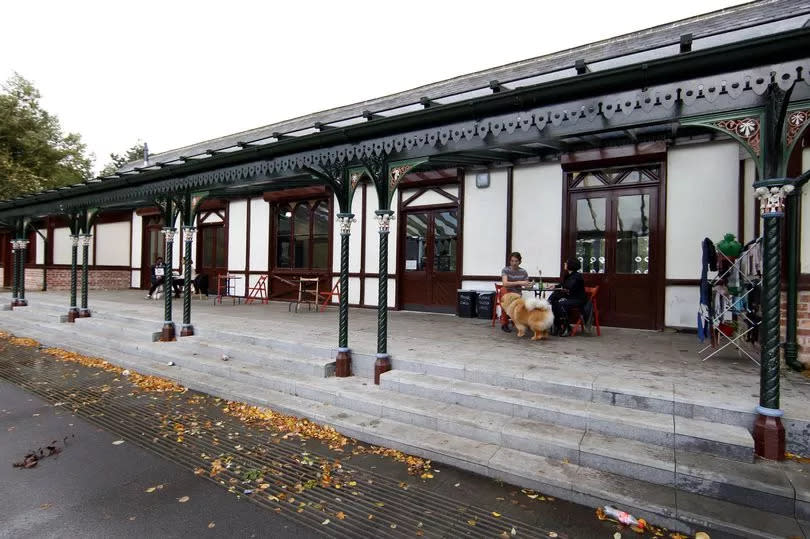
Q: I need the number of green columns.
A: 9